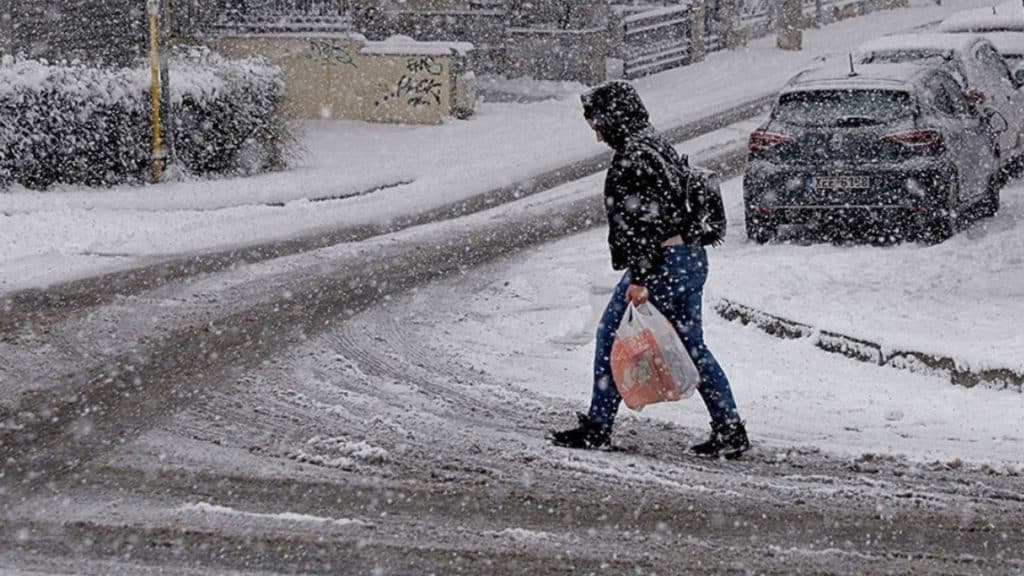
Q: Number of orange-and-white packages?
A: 1